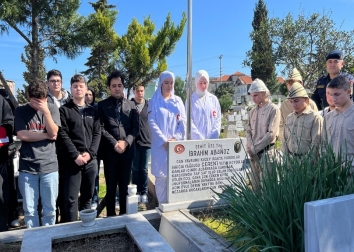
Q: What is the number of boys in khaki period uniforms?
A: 4